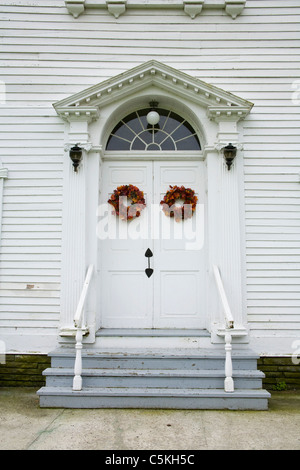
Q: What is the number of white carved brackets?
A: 4